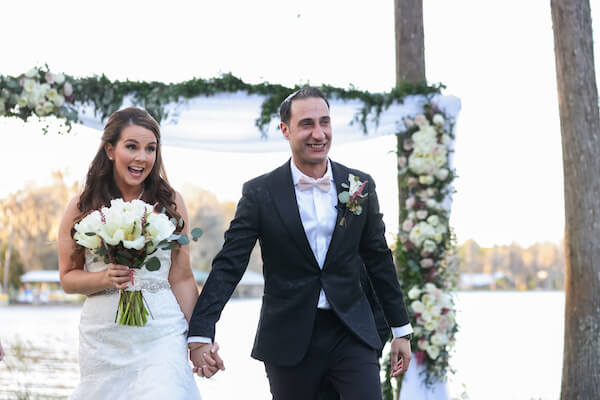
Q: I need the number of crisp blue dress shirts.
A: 0